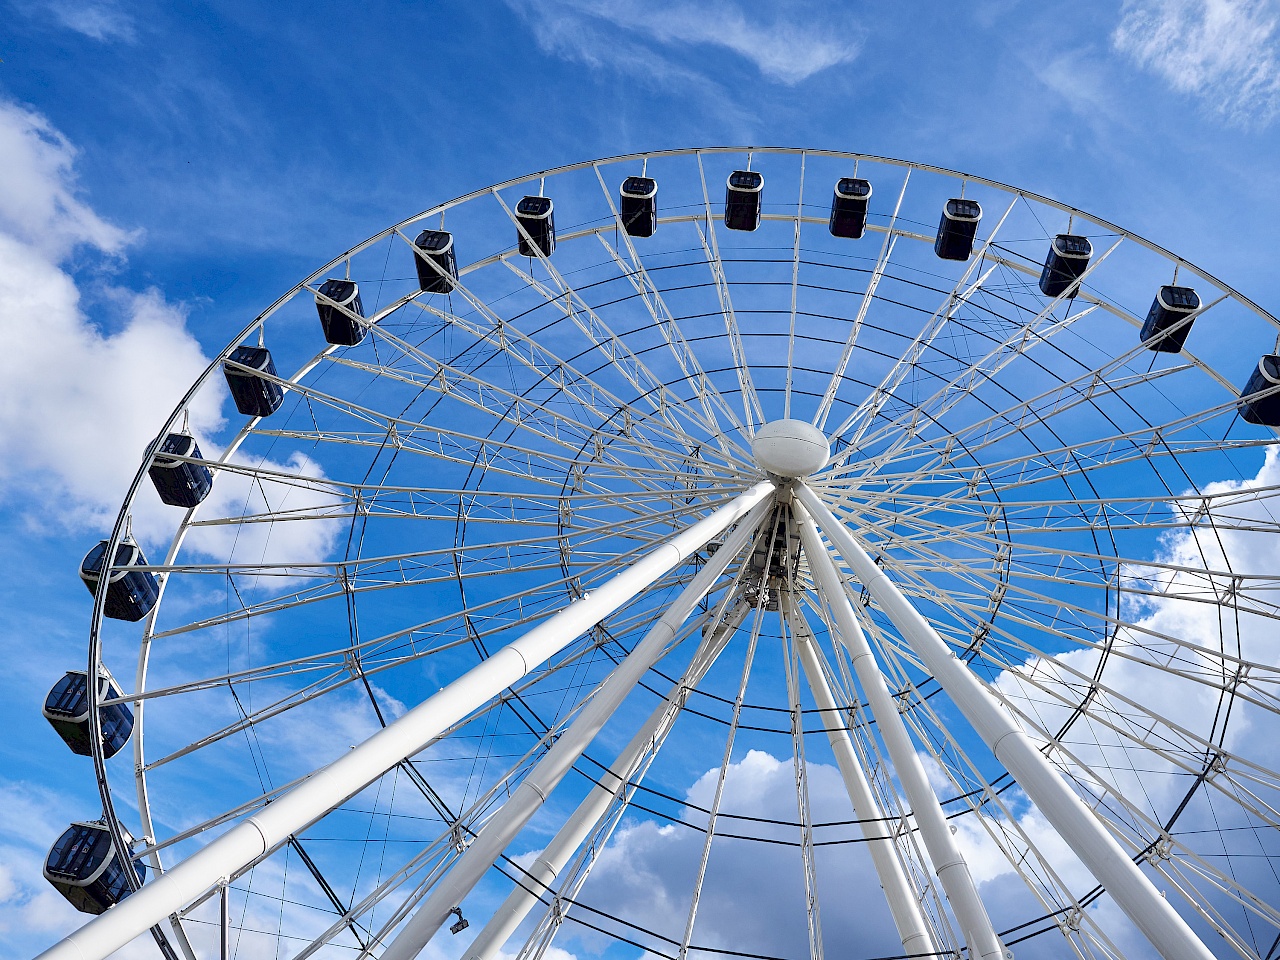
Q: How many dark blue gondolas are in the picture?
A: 15